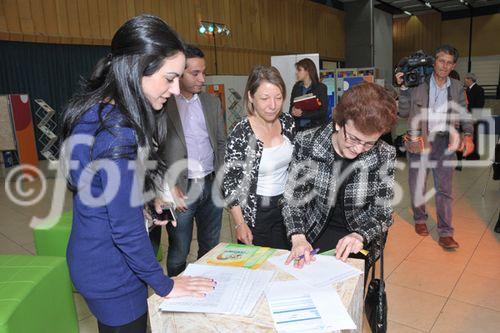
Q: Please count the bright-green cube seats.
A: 2